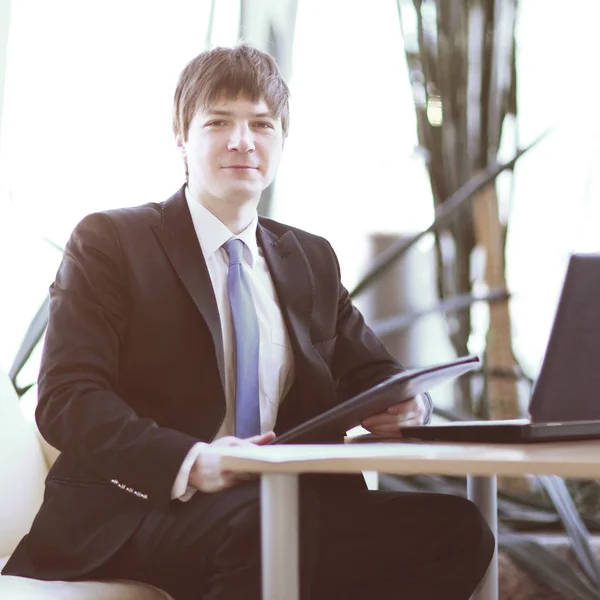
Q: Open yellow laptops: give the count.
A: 0